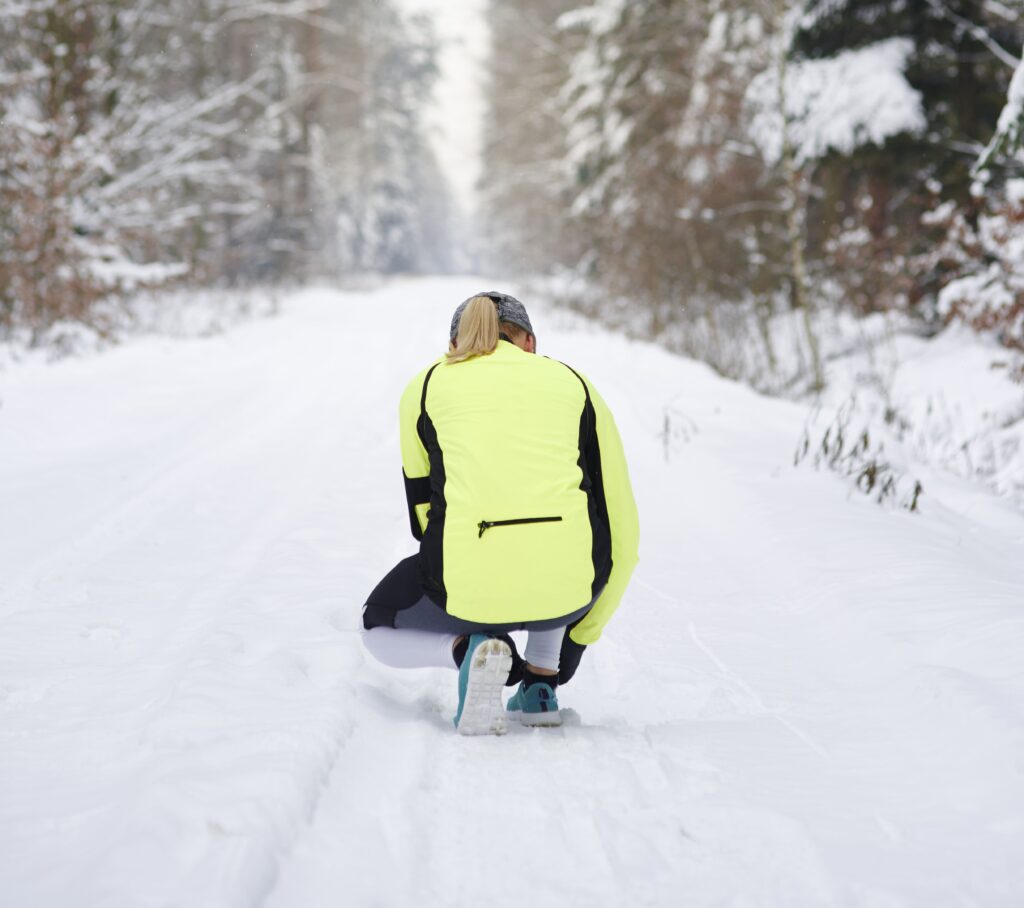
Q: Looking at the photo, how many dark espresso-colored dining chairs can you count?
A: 0